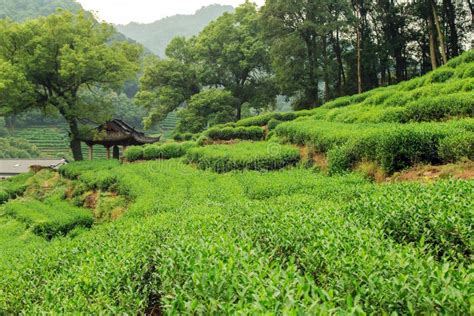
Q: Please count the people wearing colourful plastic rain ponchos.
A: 0